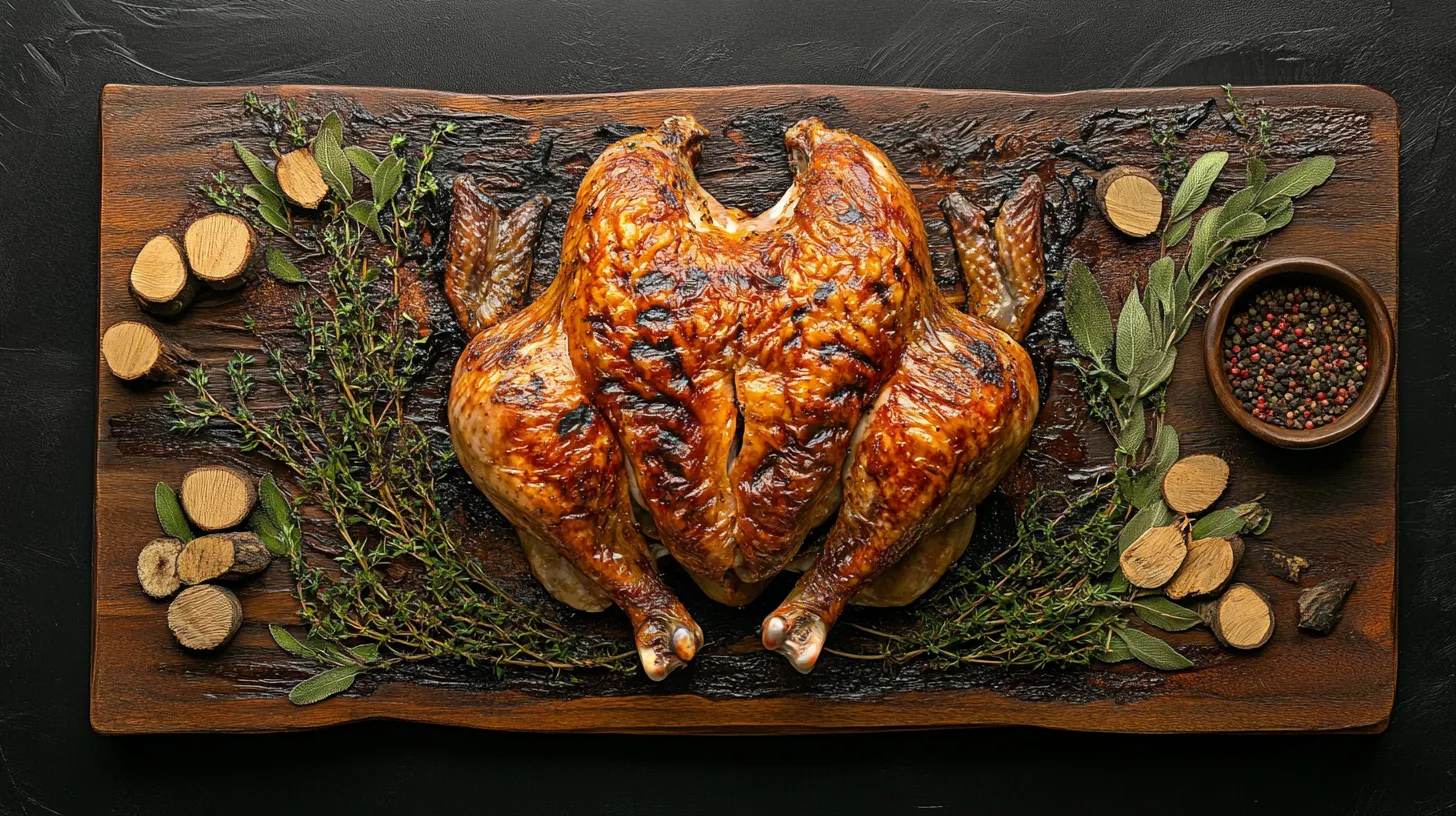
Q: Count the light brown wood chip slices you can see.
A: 13